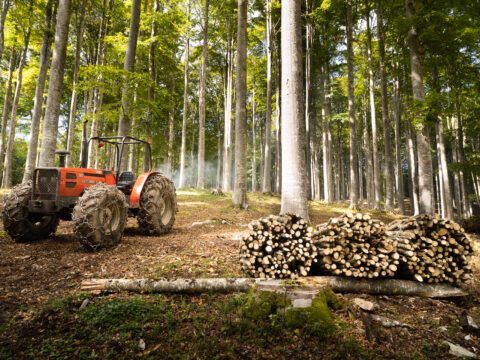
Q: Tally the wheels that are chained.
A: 3